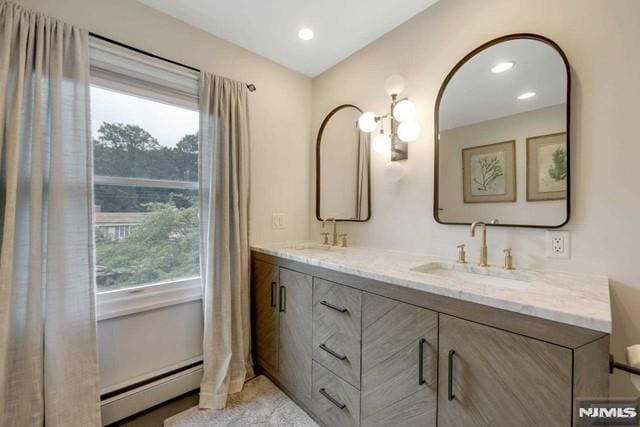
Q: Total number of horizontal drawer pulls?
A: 3